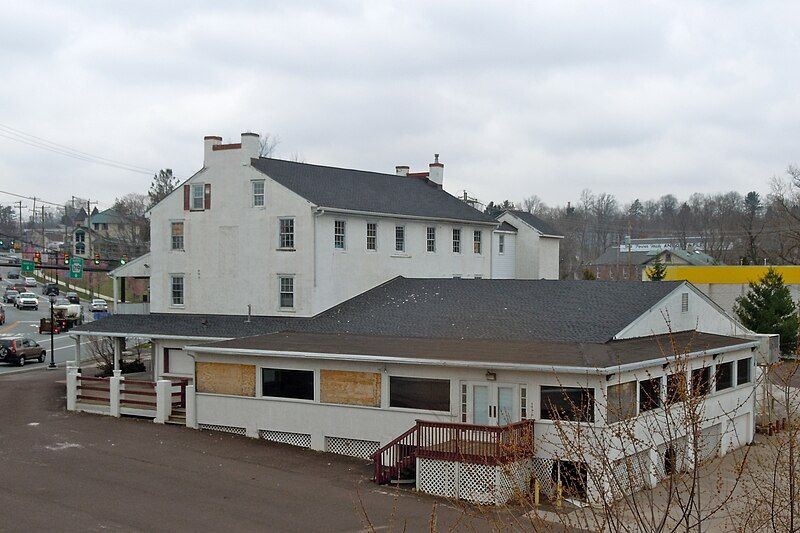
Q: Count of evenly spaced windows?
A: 6